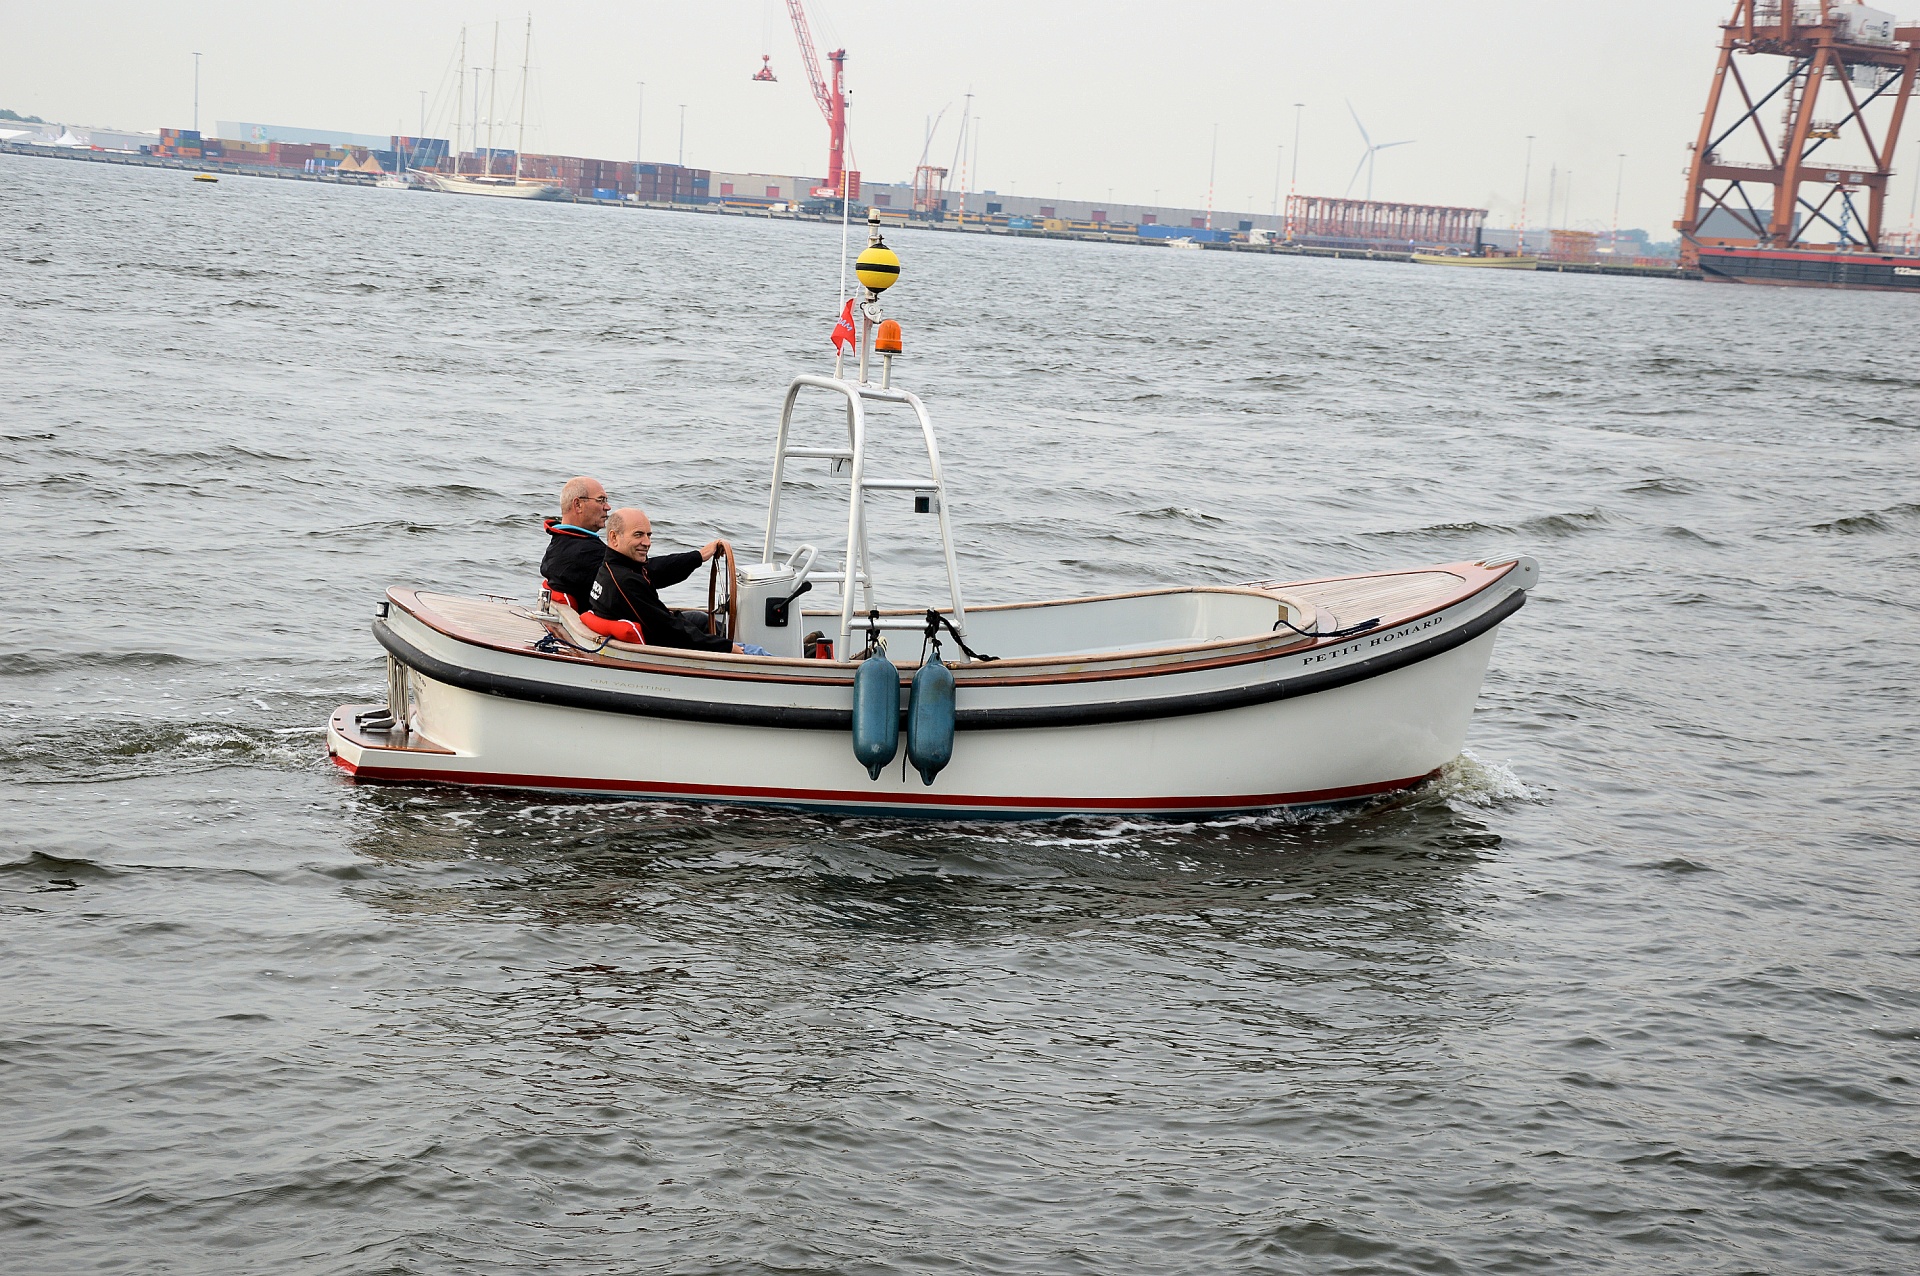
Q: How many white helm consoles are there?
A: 1